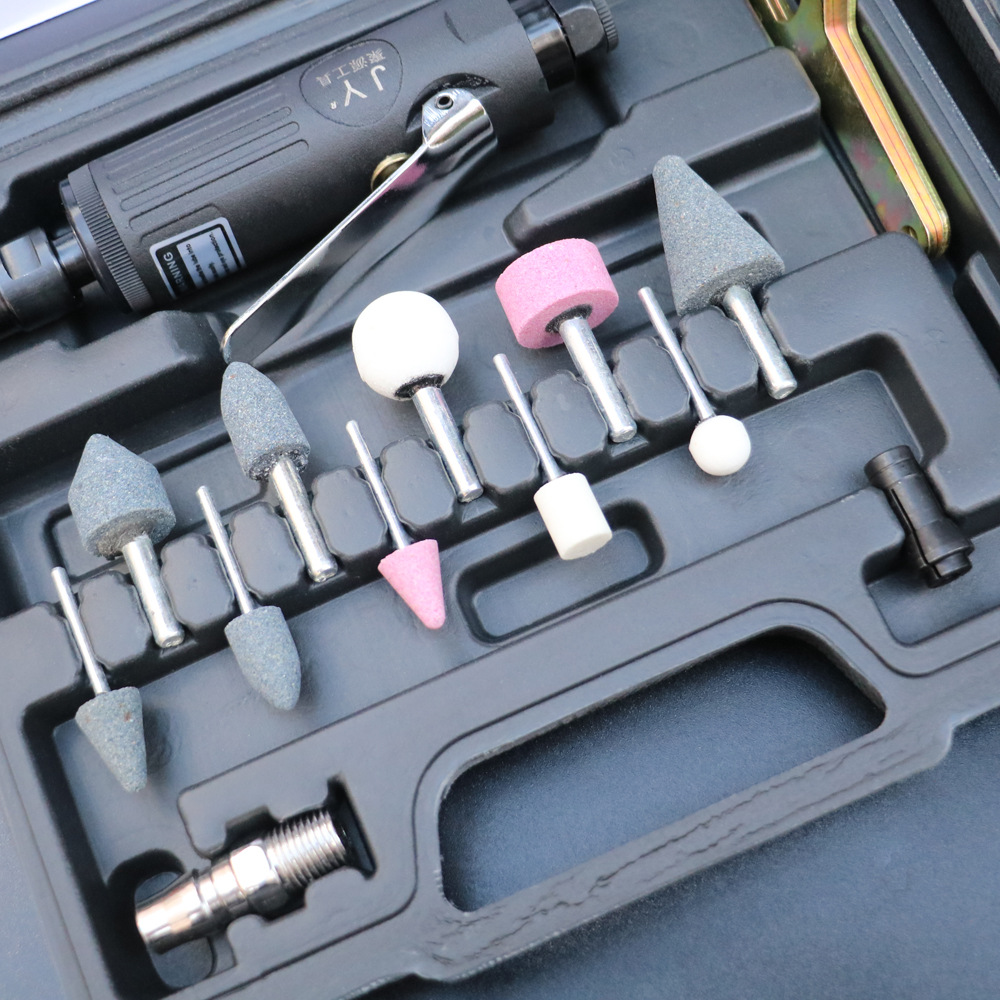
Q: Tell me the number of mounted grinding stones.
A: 10